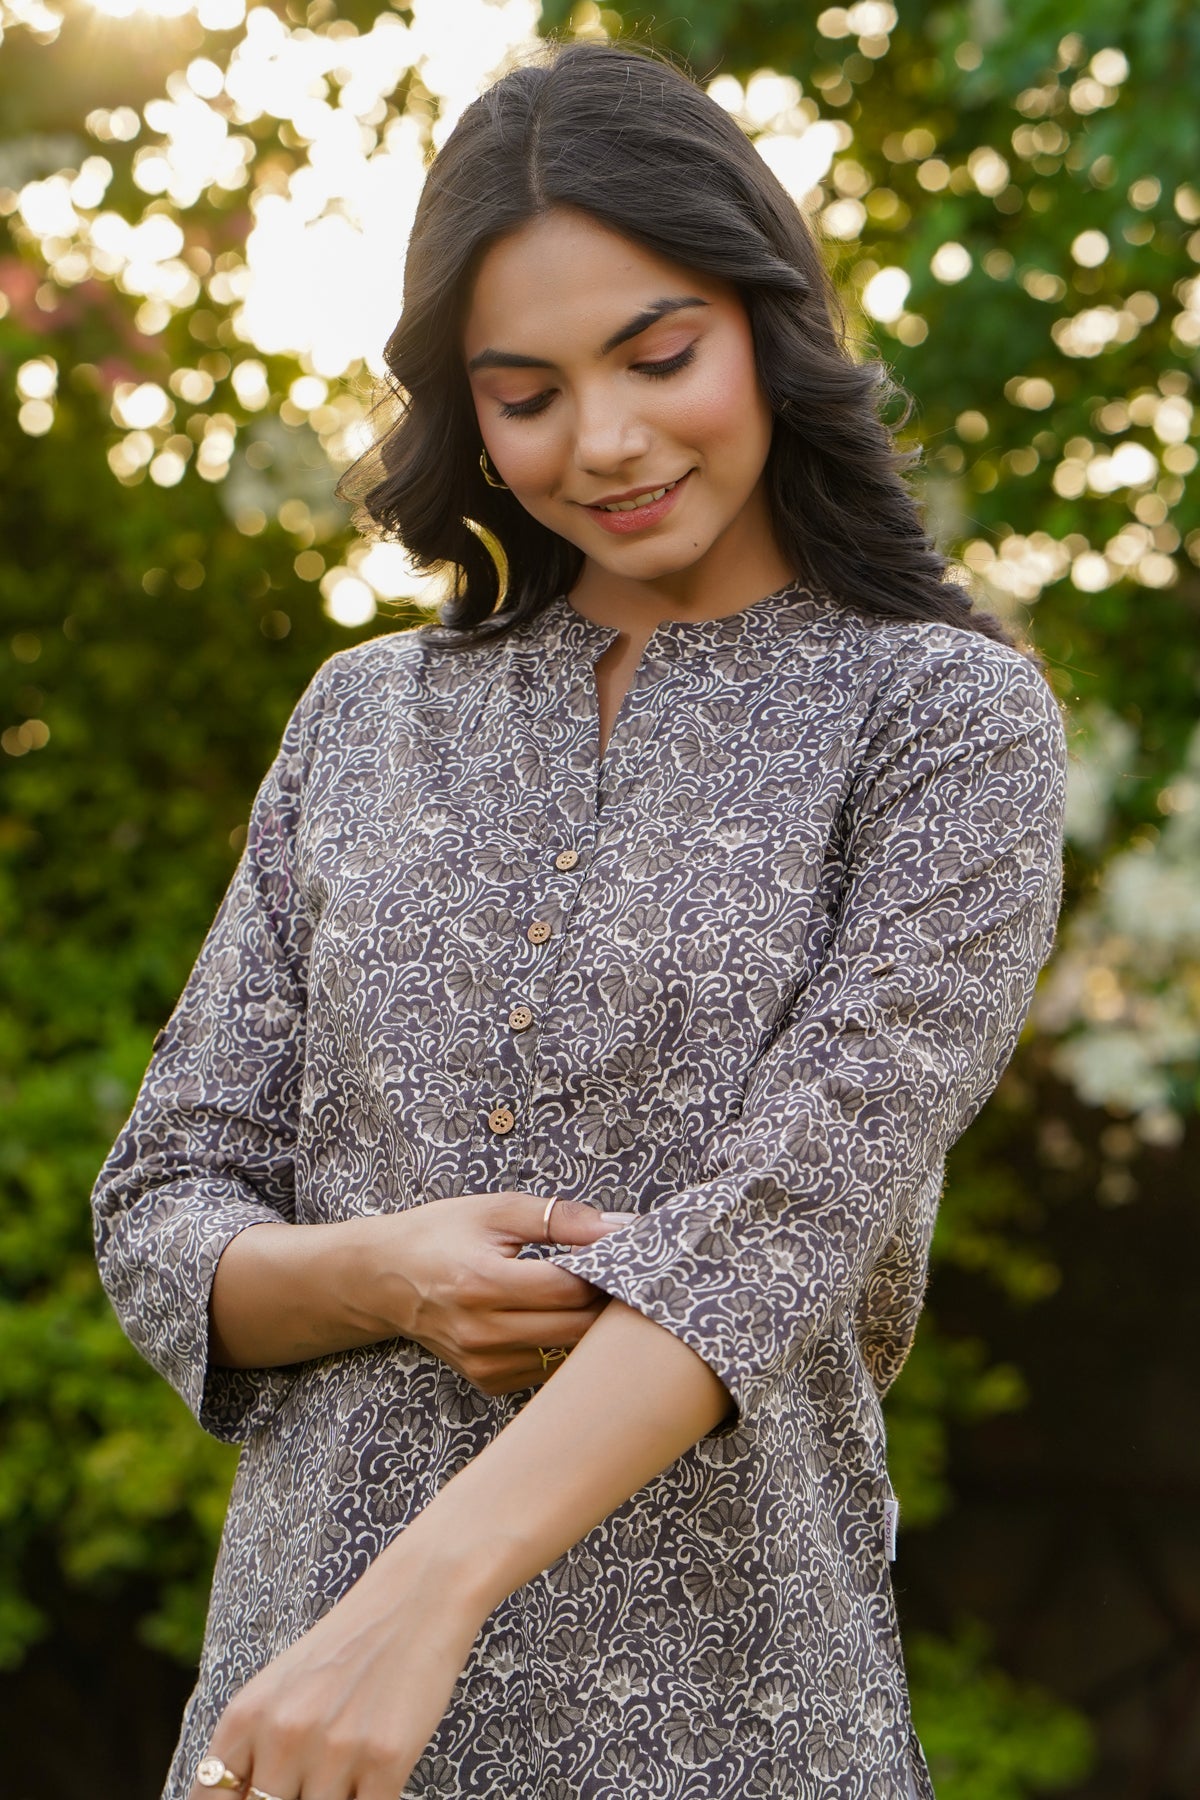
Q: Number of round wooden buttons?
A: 4